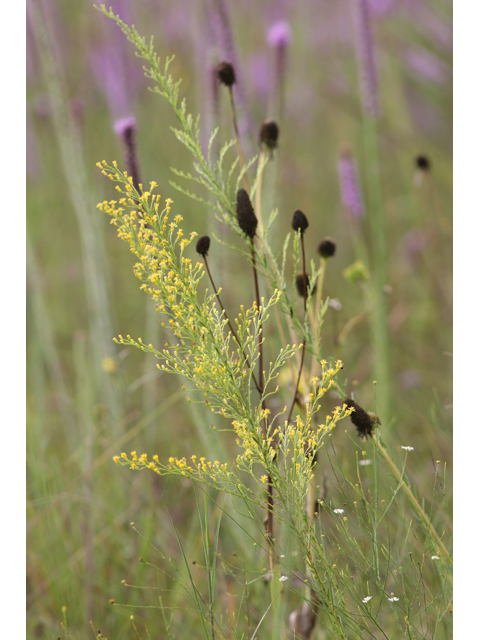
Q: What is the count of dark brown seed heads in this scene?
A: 9